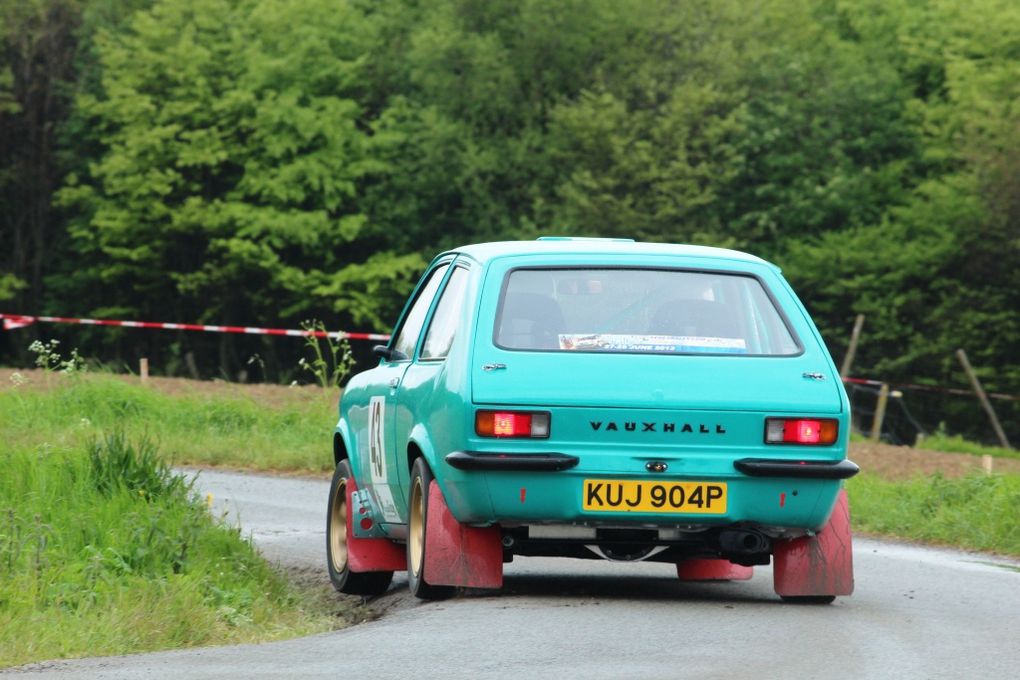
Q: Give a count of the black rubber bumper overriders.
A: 2